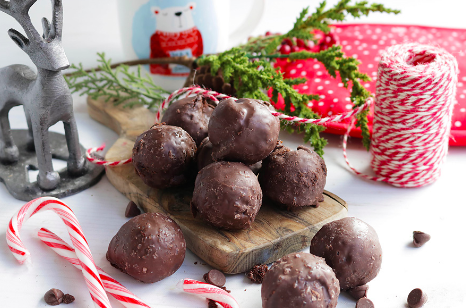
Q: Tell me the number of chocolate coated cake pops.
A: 9